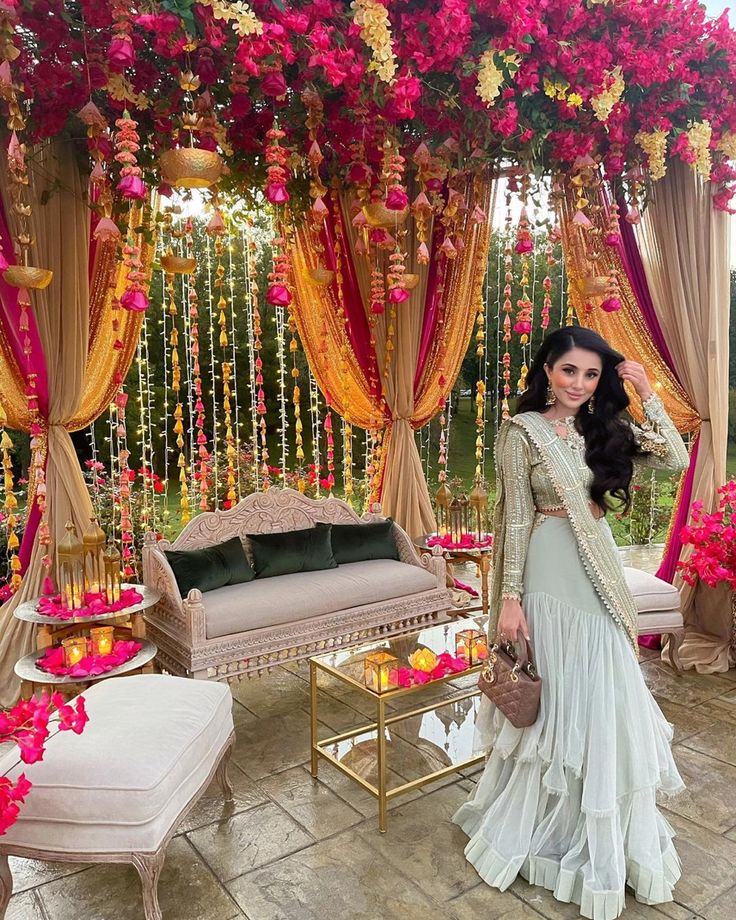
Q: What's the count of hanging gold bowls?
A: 7